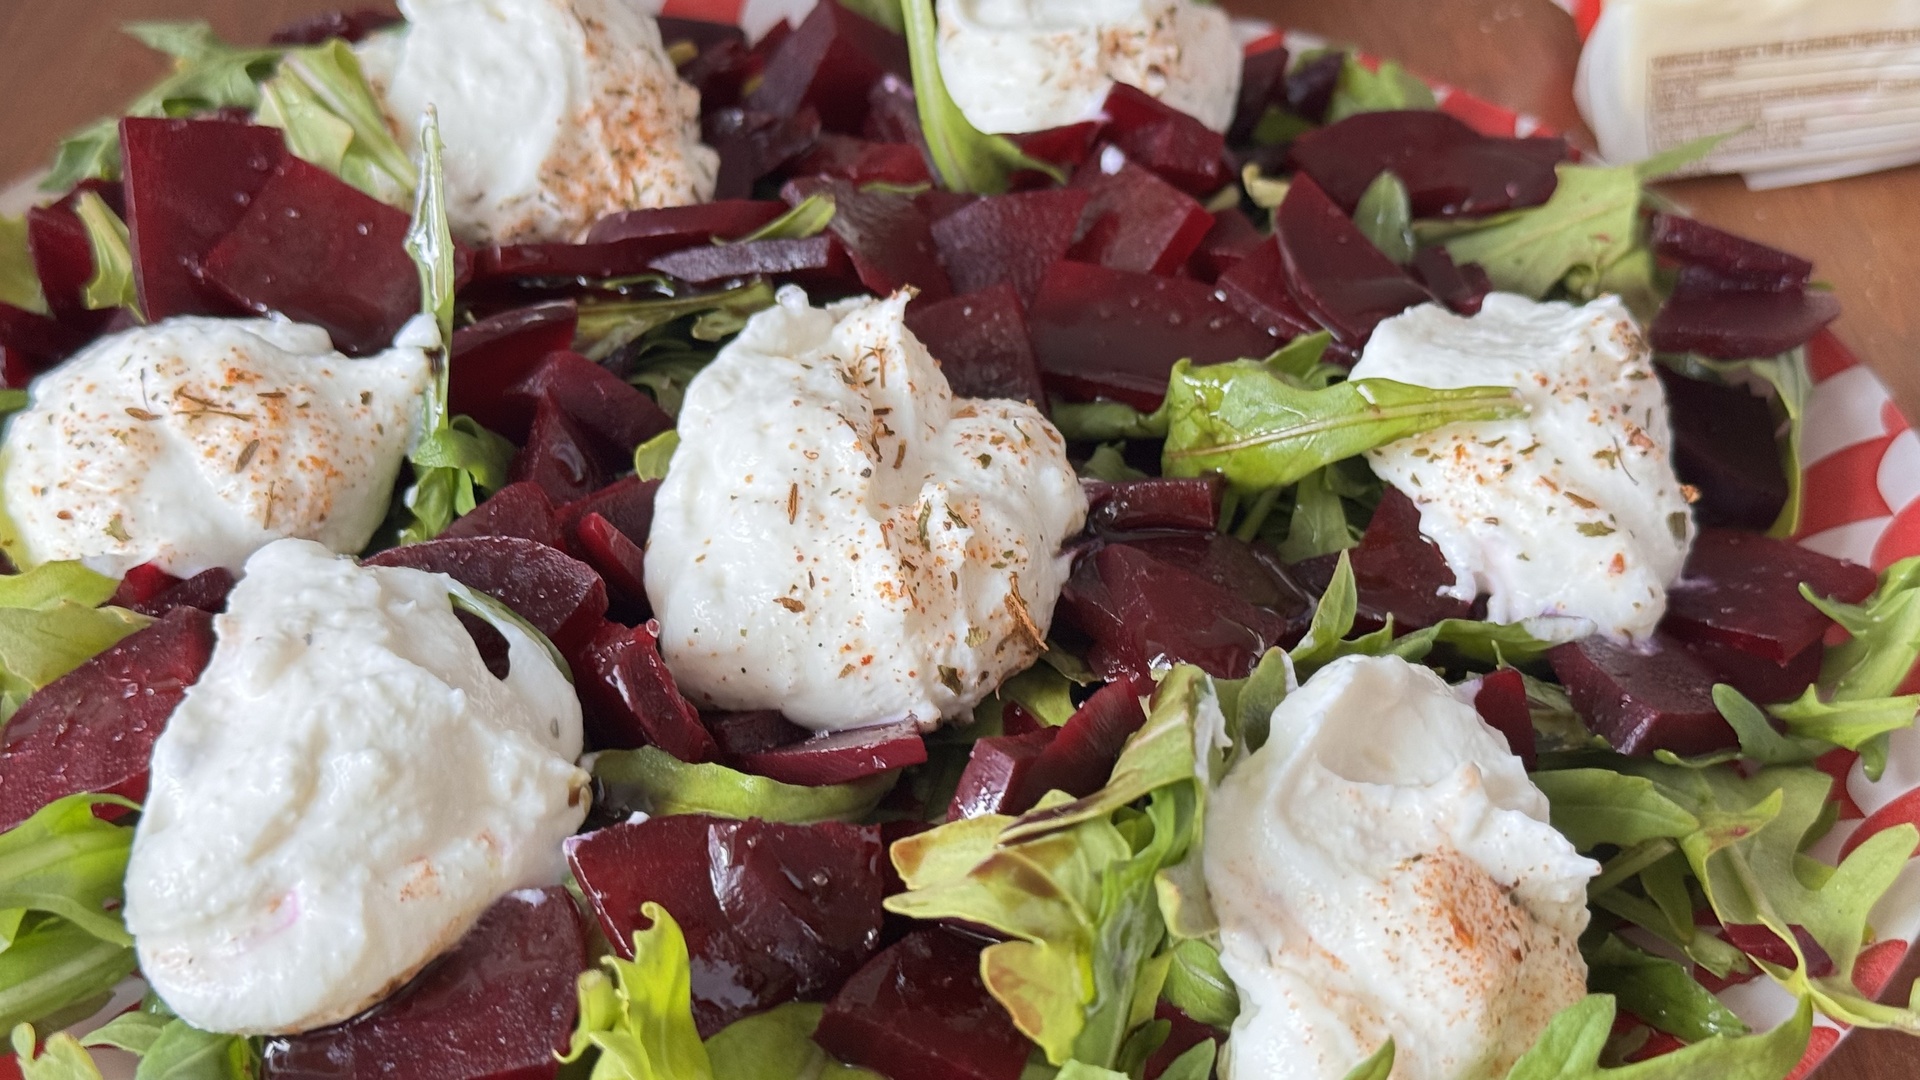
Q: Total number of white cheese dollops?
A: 7